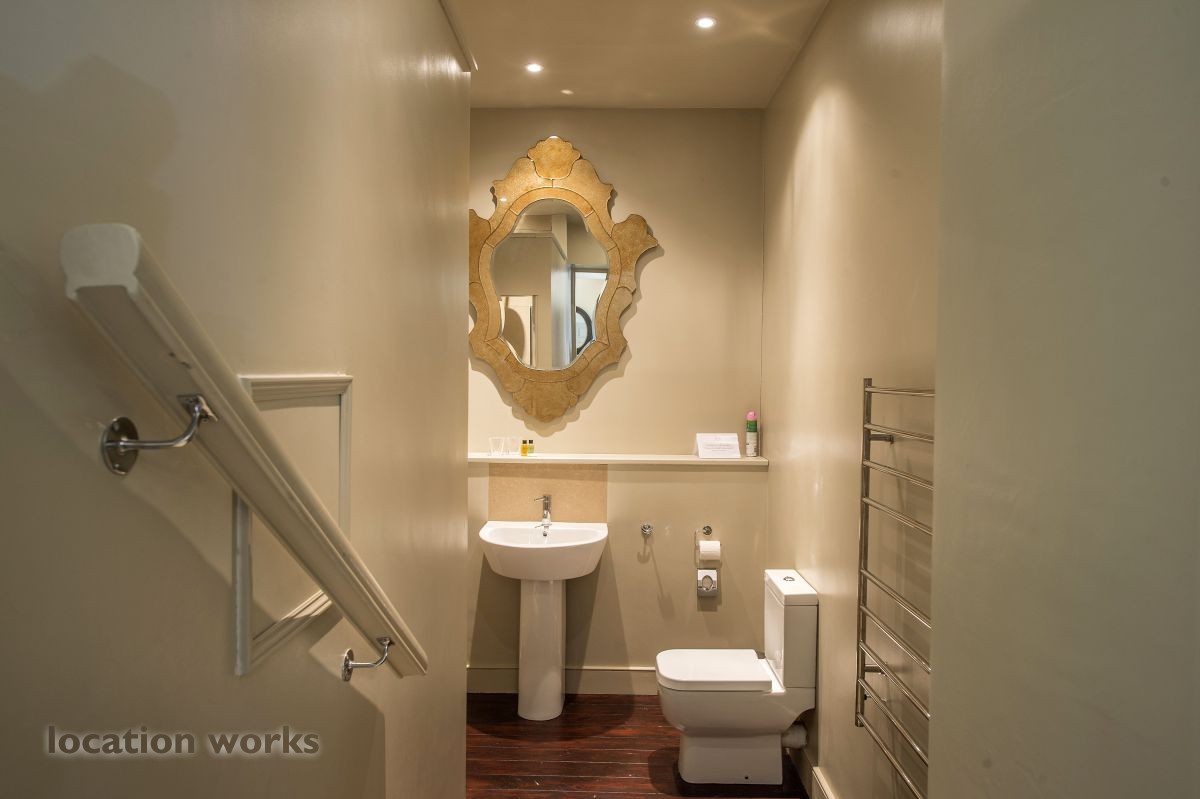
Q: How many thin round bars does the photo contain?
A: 9